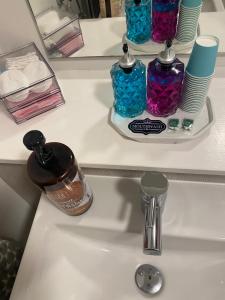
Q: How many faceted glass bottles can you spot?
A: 2